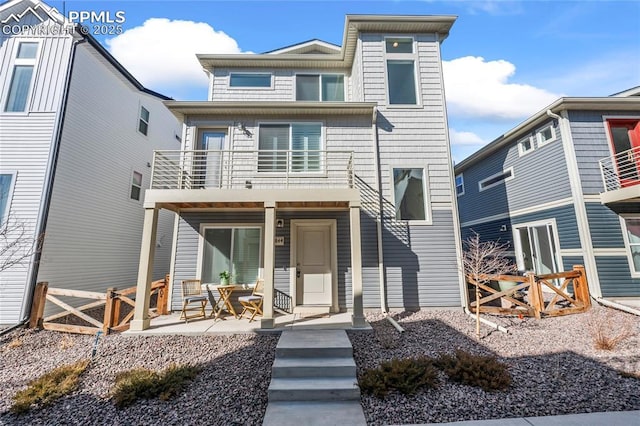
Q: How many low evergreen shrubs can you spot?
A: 4